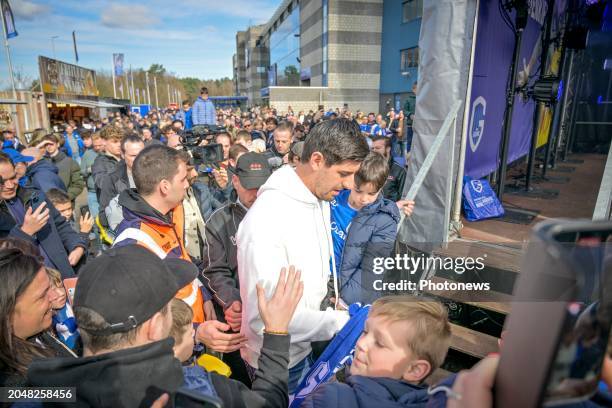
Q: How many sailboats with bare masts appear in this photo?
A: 0